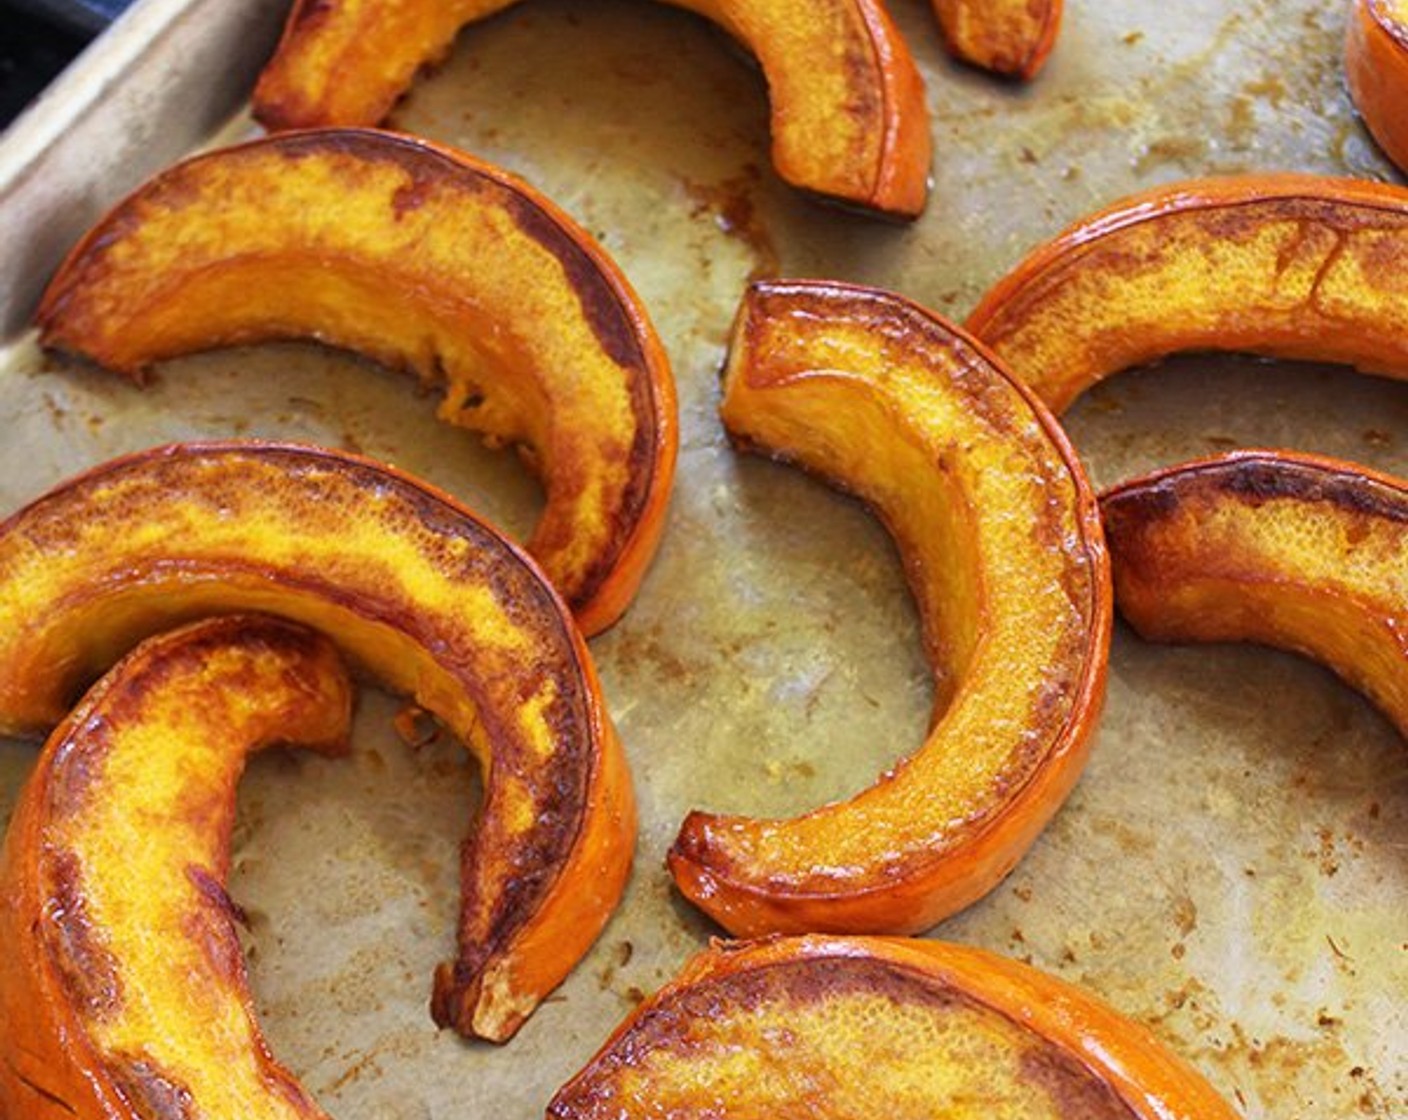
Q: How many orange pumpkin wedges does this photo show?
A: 10